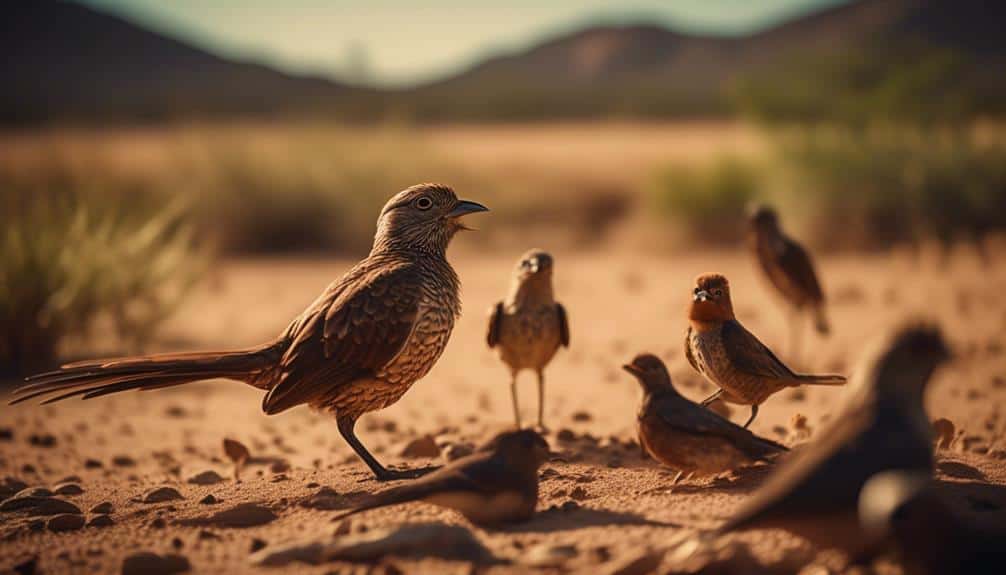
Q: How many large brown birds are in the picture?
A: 1